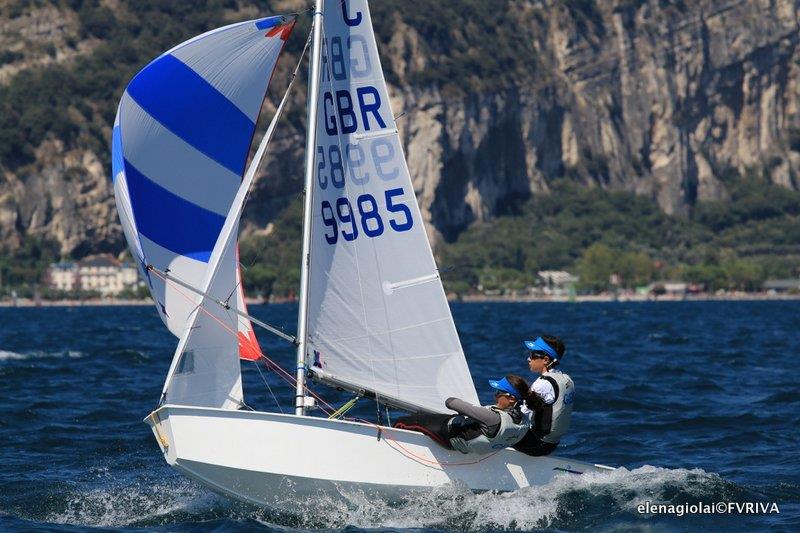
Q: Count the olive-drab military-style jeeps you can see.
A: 0